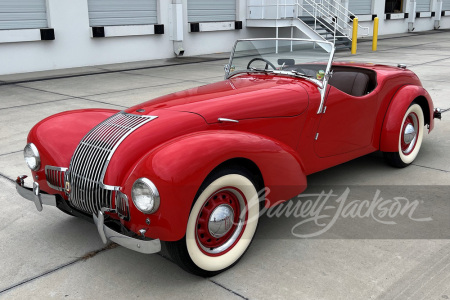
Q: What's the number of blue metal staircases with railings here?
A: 0